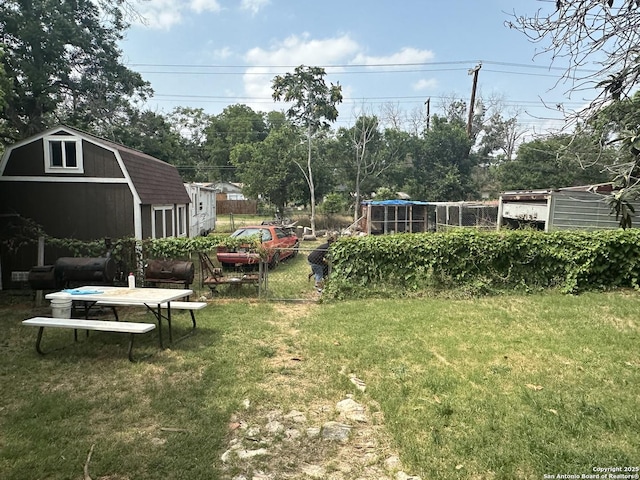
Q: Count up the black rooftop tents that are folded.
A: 0